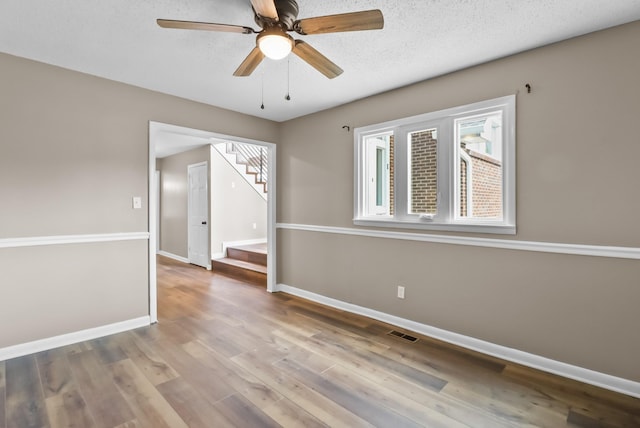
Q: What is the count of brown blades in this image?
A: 5